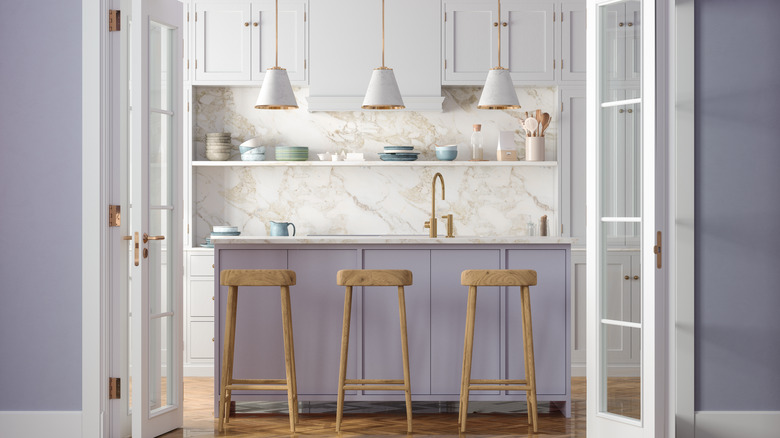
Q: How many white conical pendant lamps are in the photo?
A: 3